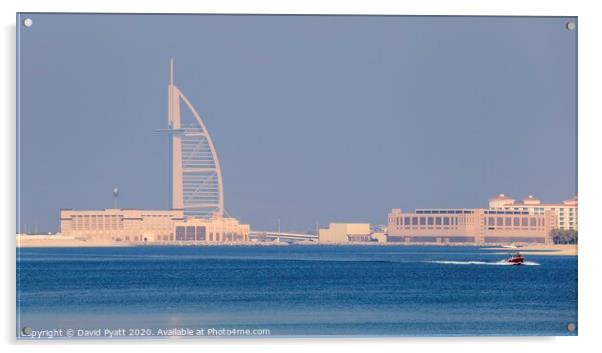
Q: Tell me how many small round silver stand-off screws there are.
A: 4